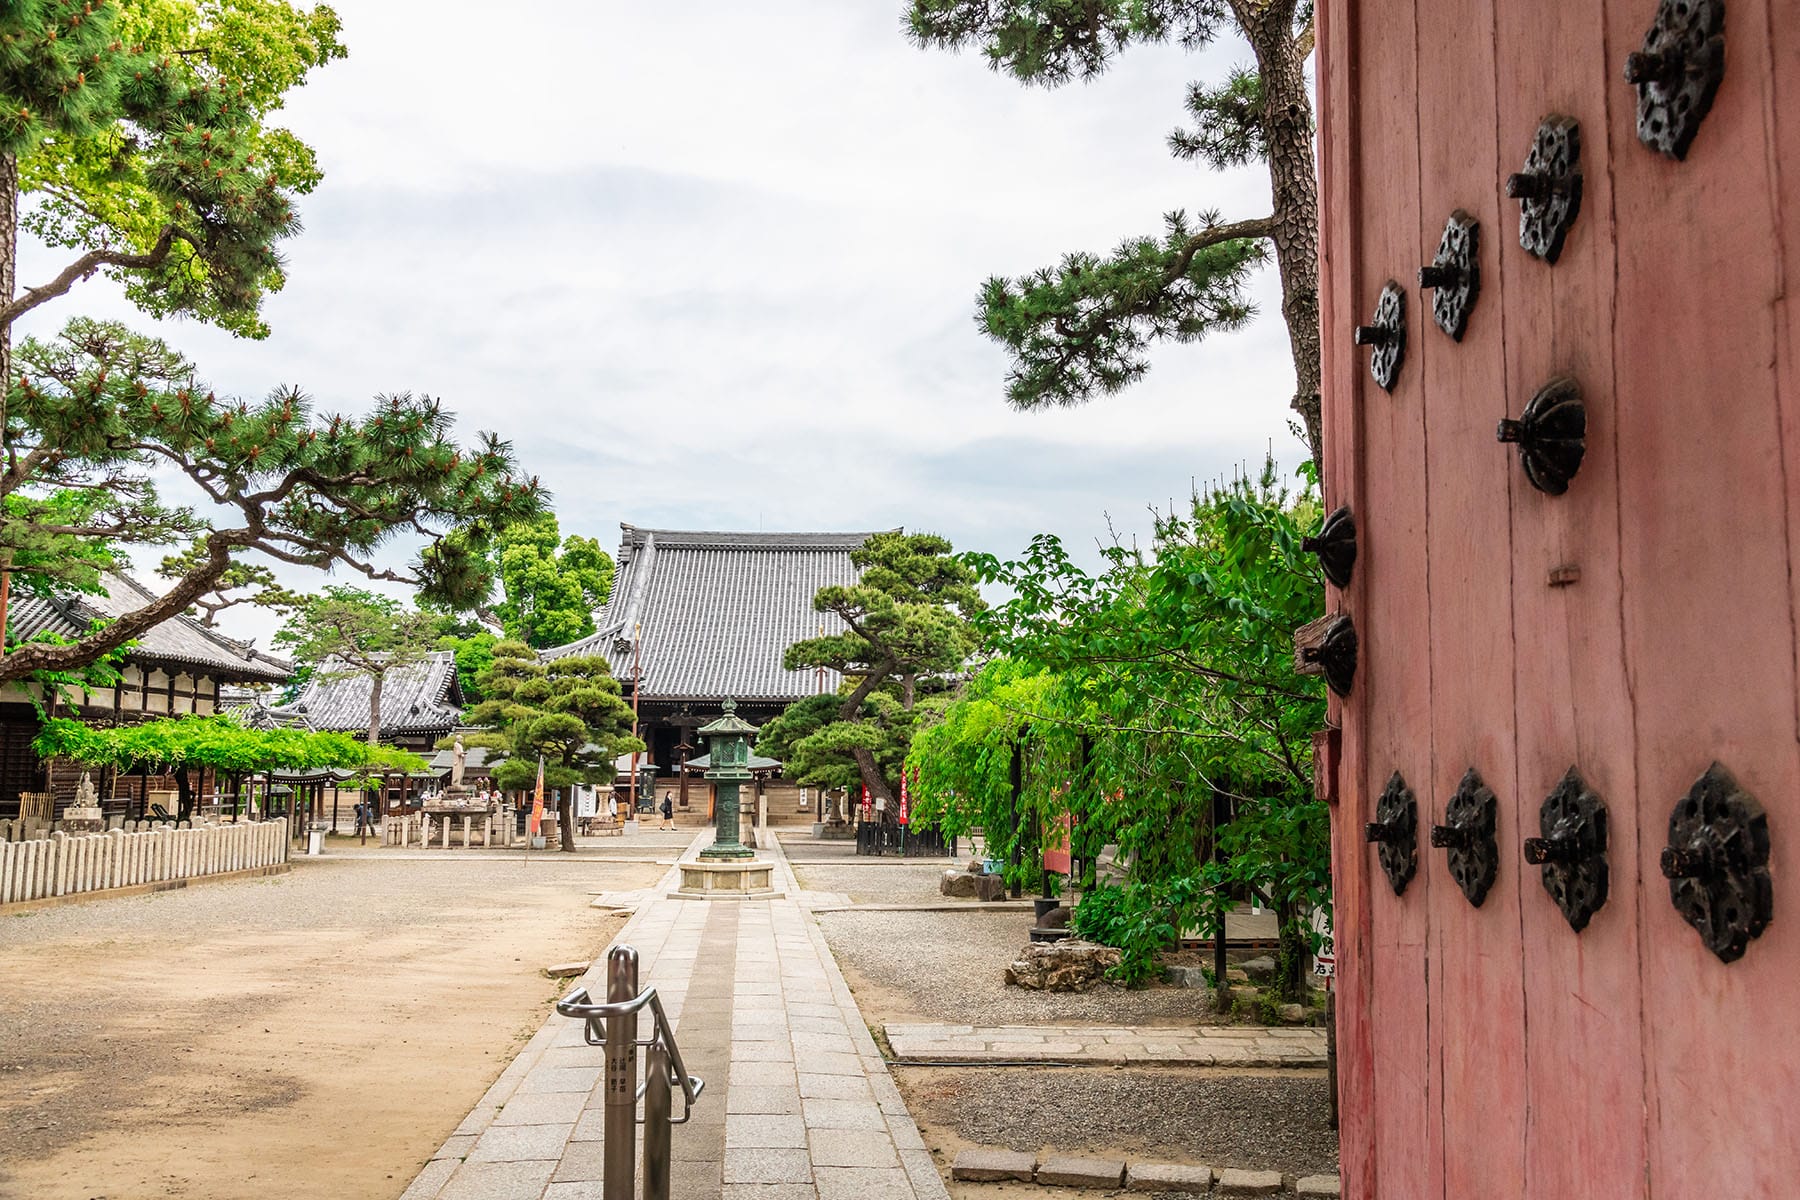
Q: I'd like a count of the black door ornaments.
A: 11